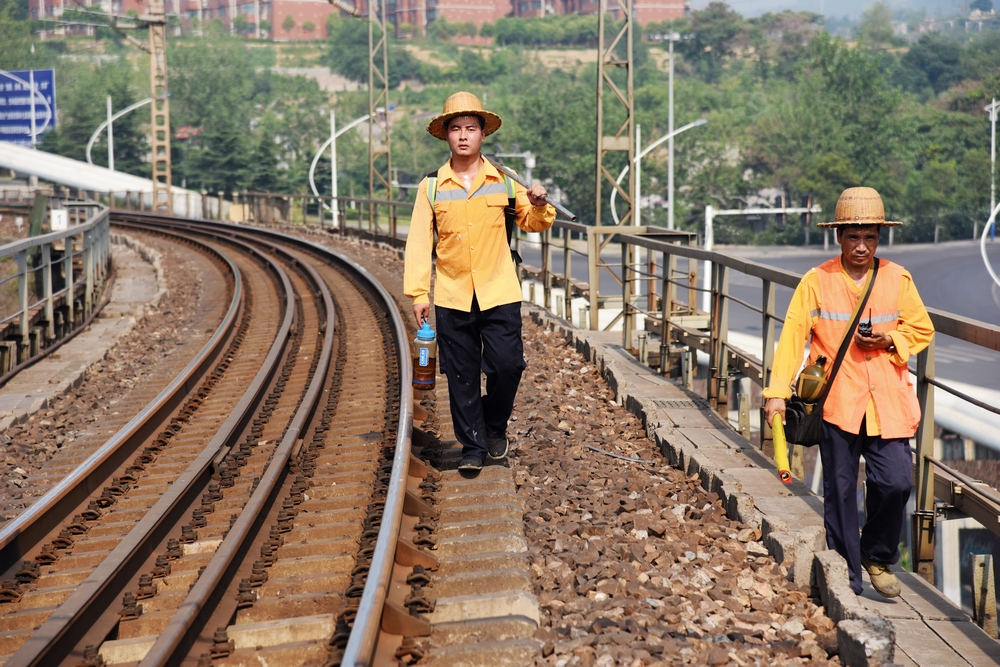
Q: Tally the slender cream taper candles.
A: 0